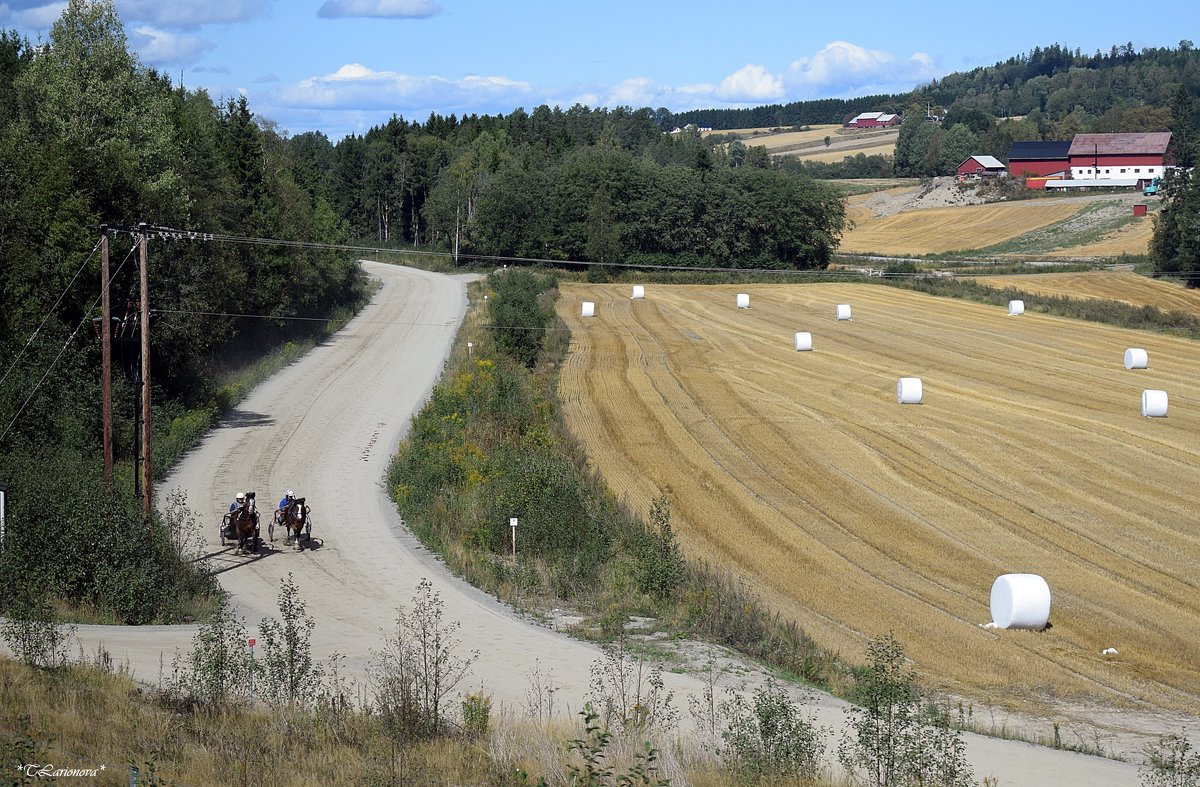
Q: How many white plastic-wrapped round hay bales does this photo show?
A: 10